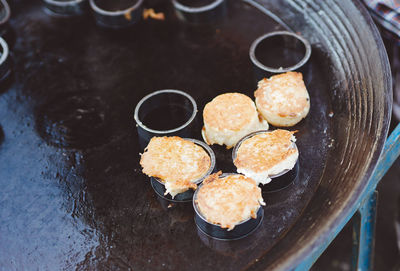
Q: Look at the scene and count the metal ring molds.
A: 10